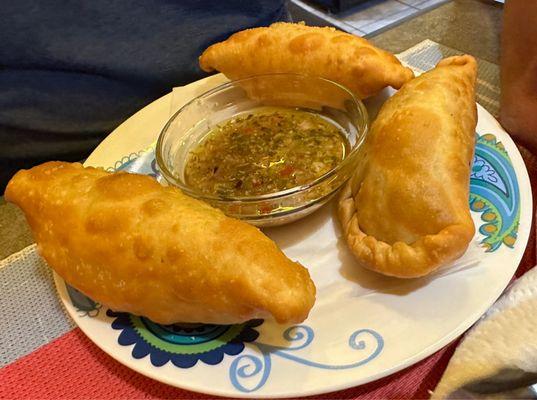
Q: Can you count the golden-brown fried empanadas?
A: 3